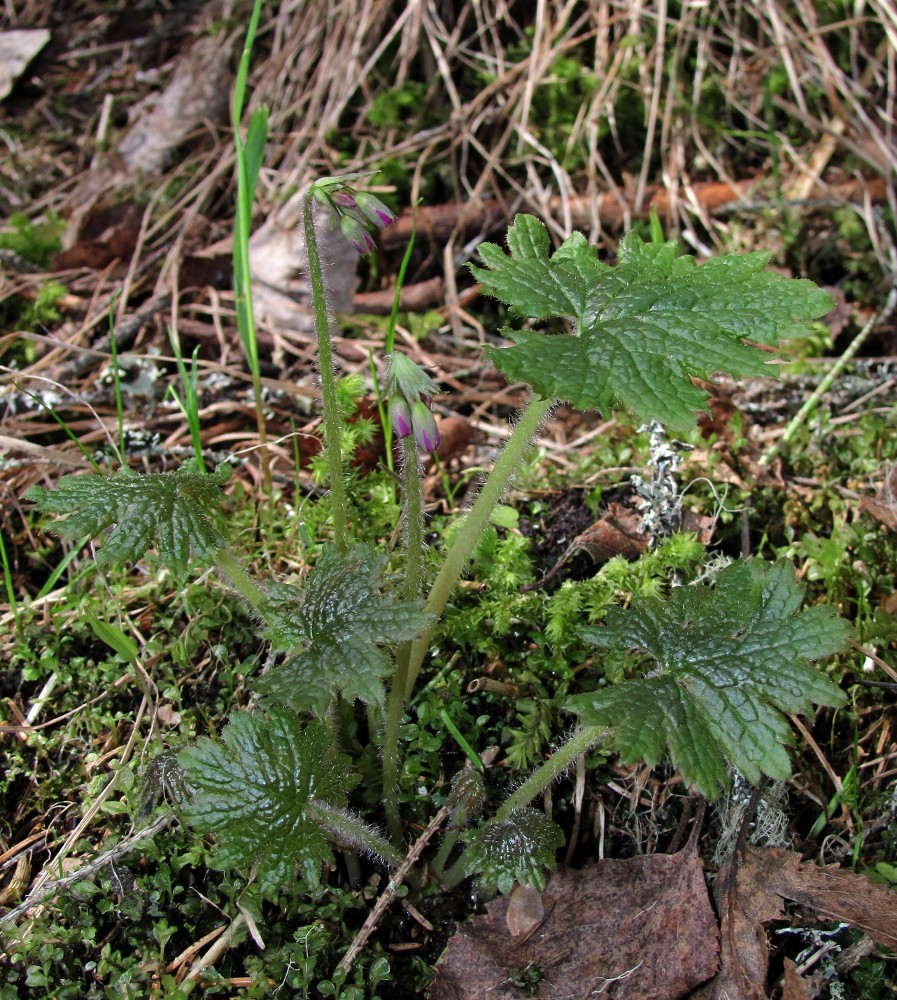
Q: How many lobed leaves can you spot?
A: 6